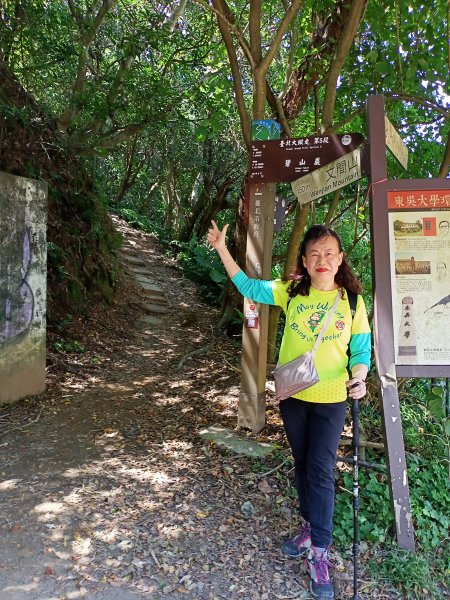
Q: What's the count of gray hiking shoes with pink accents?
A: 2